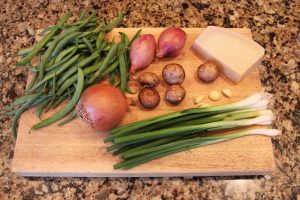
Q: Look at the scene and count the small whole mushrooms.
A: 5